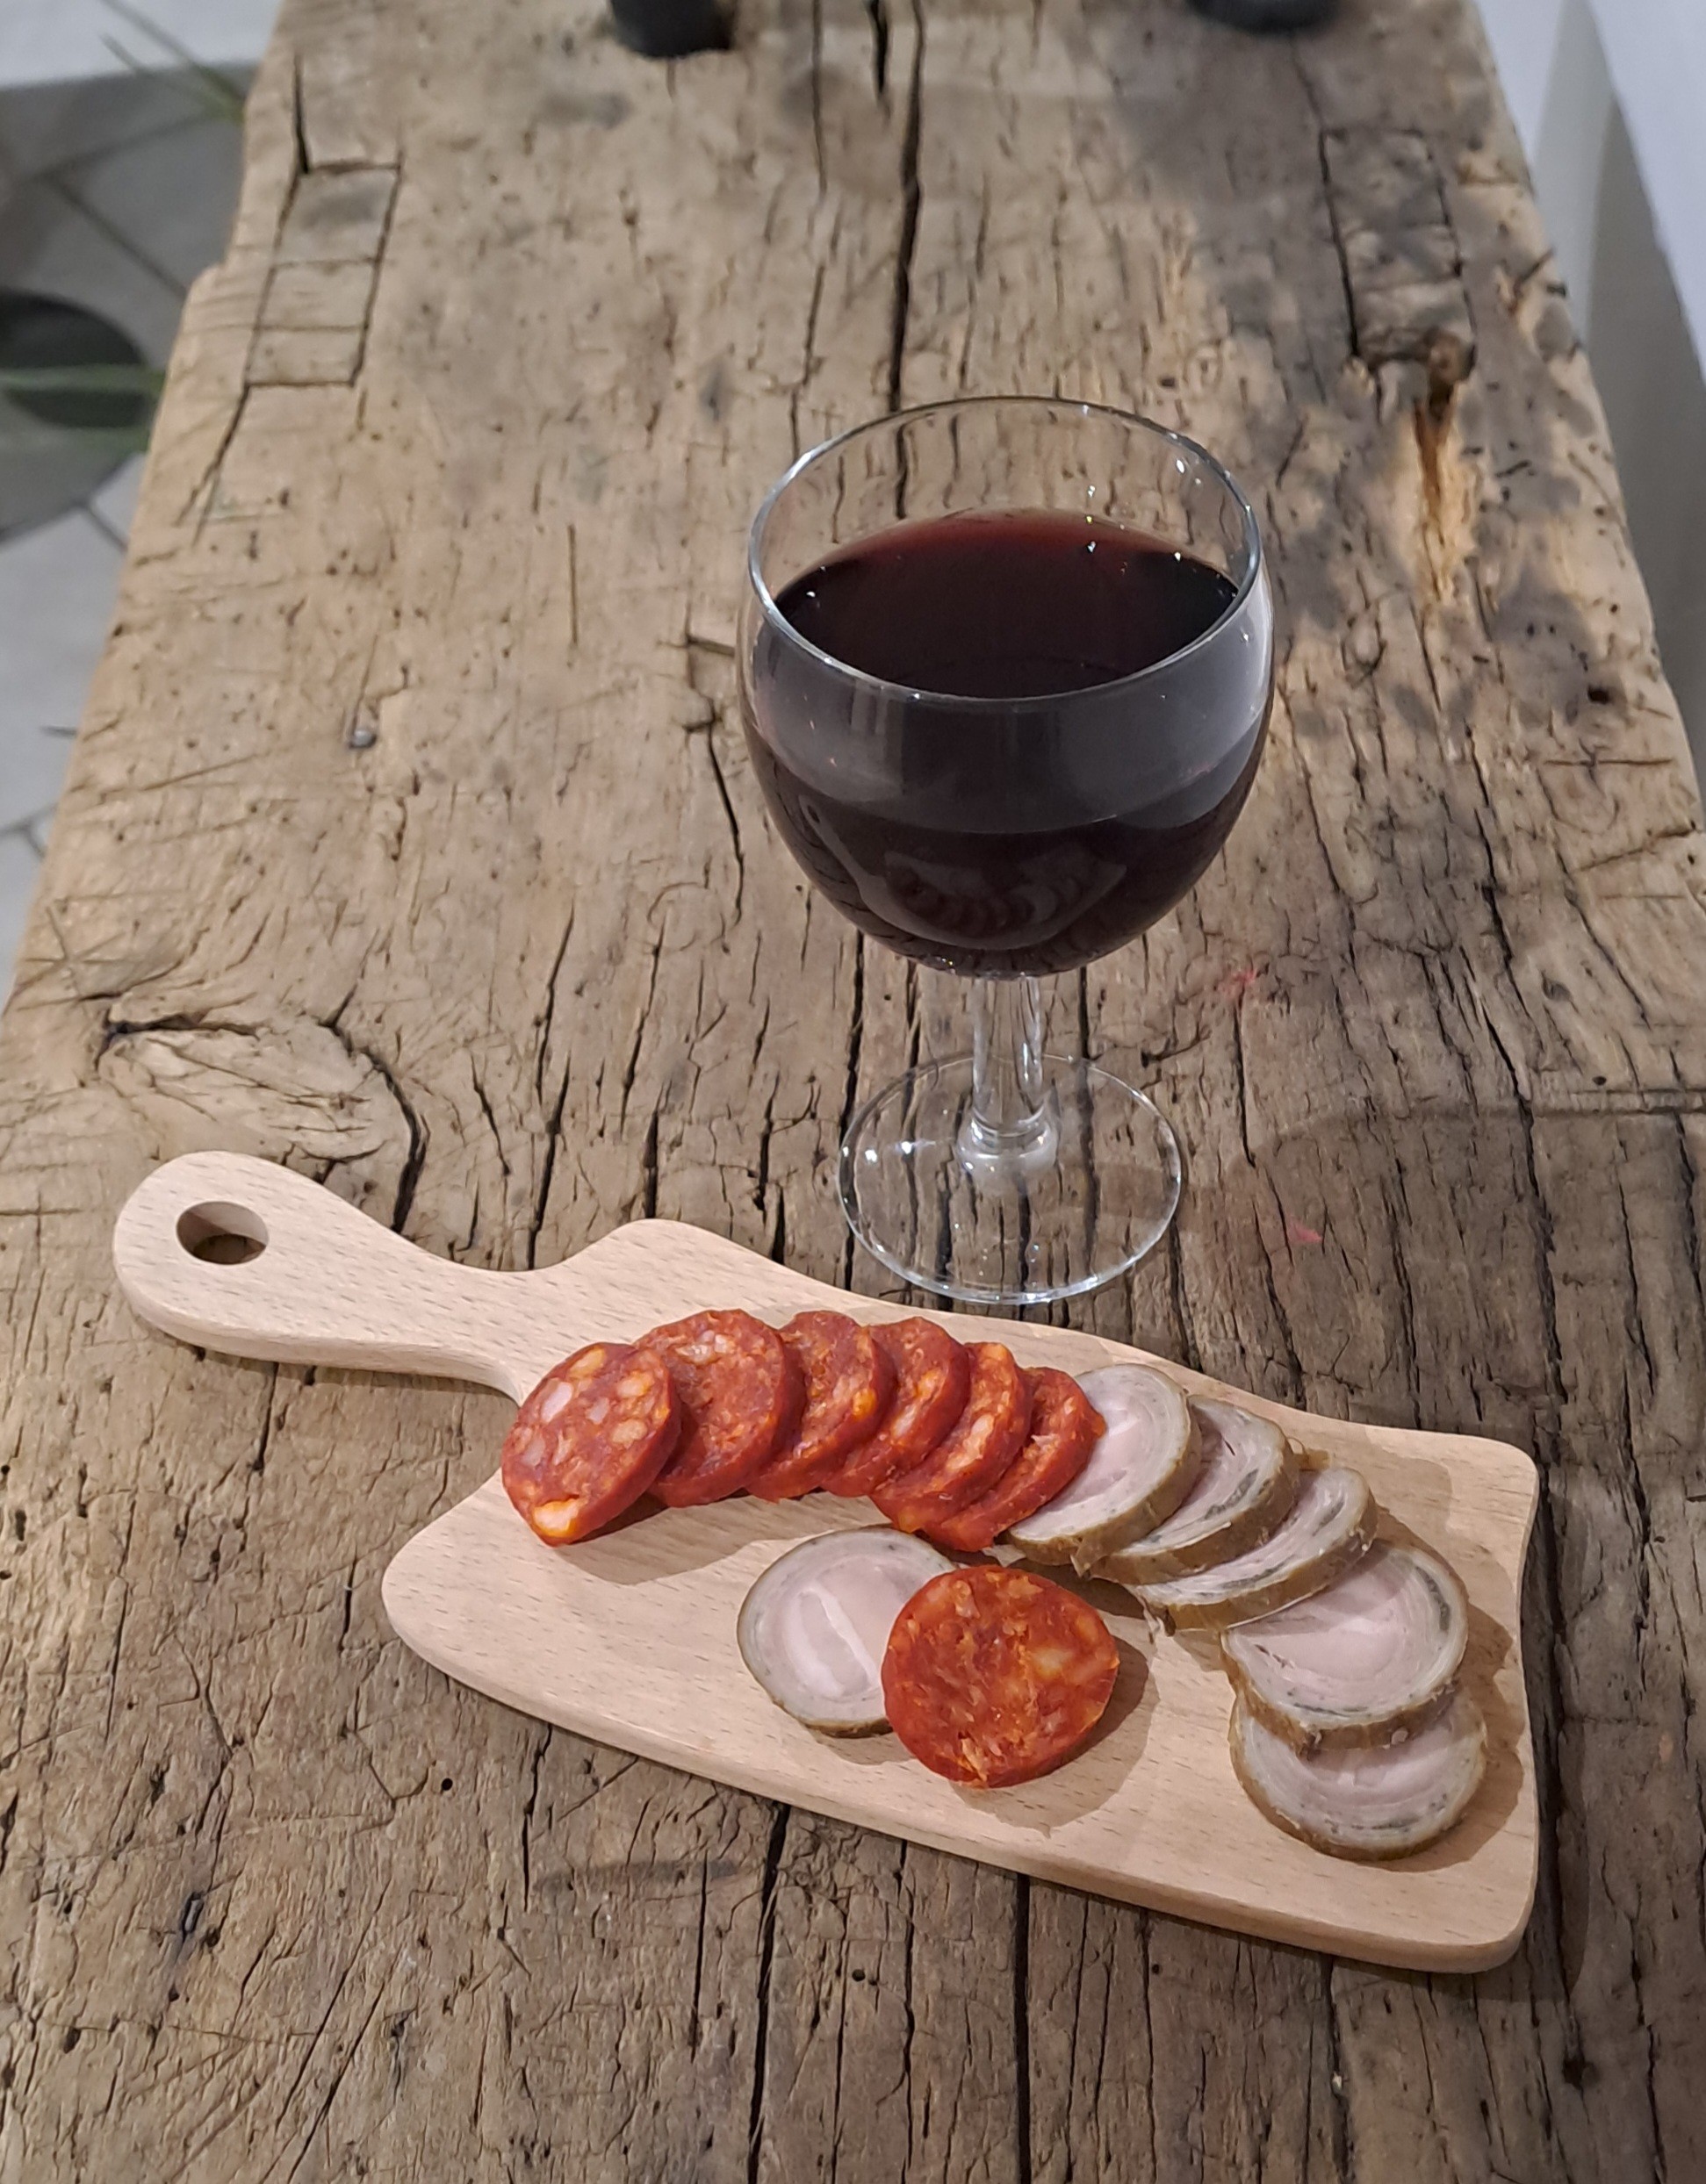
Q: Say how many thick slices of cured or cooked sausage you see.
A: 13